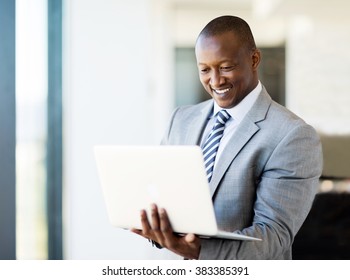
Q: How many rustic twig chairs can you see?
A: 0